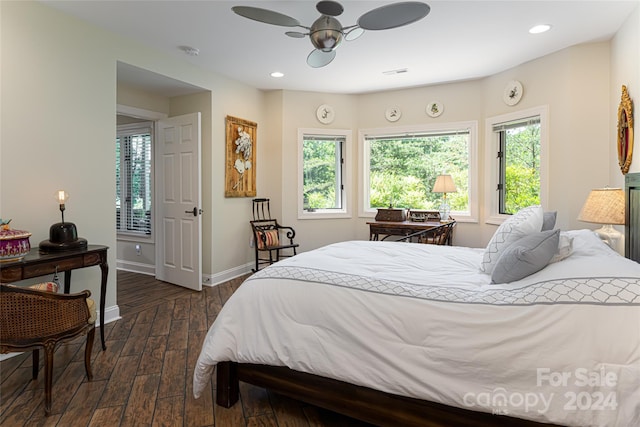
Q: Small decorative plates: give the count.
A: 4